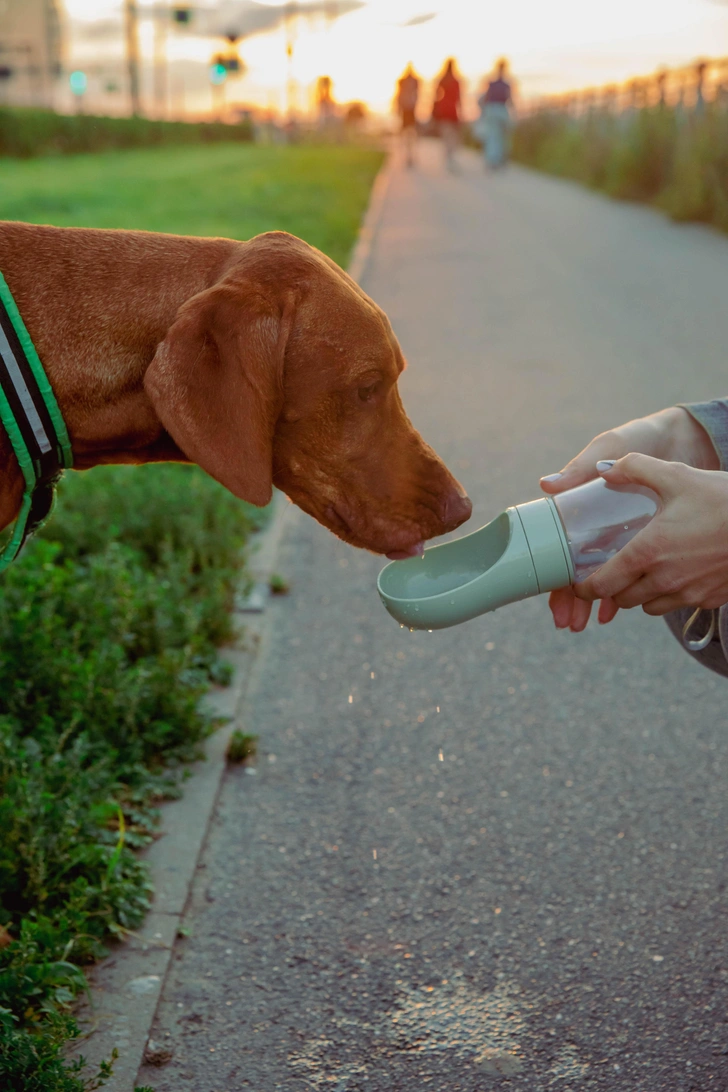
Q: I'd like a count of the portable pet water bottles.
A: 1